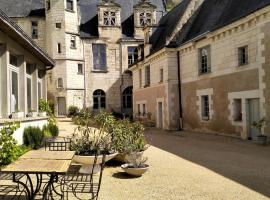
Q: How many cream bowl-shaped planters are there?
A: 3